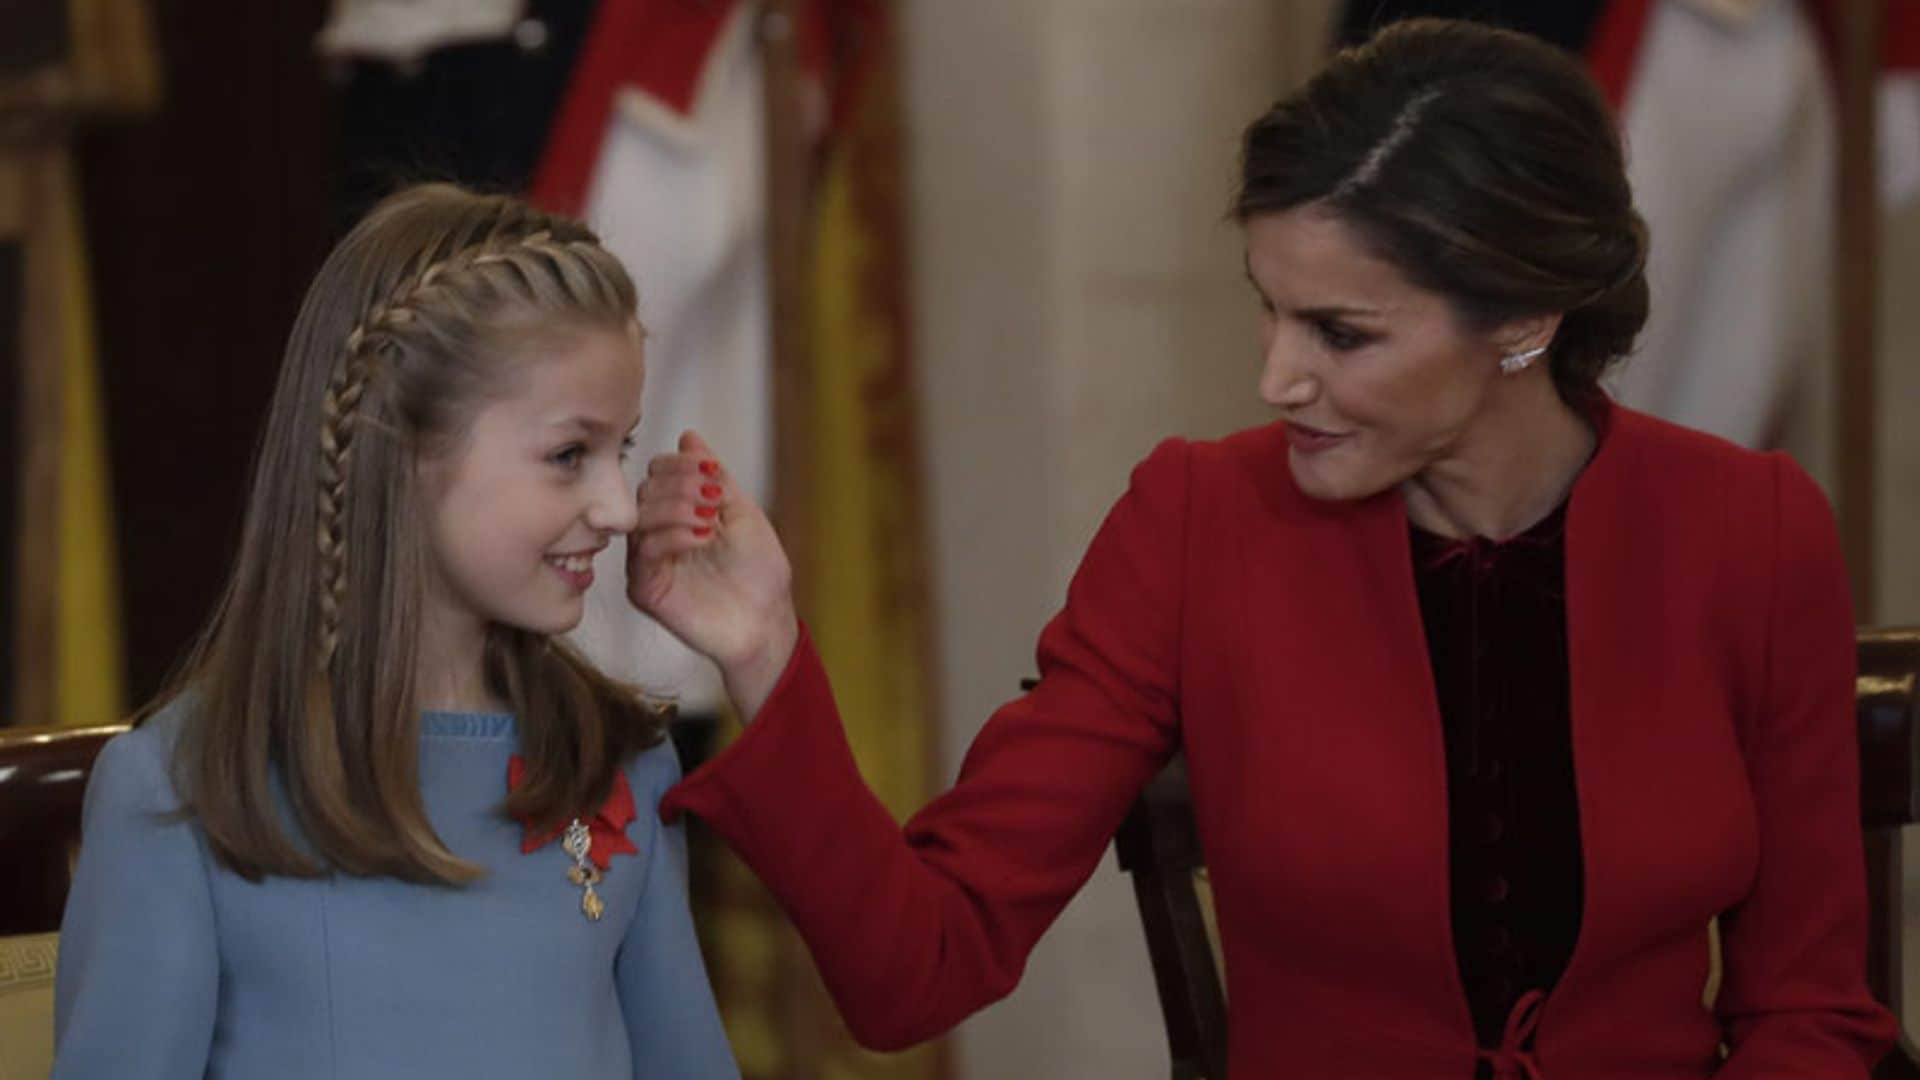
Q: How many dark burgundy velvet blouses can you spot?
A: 1